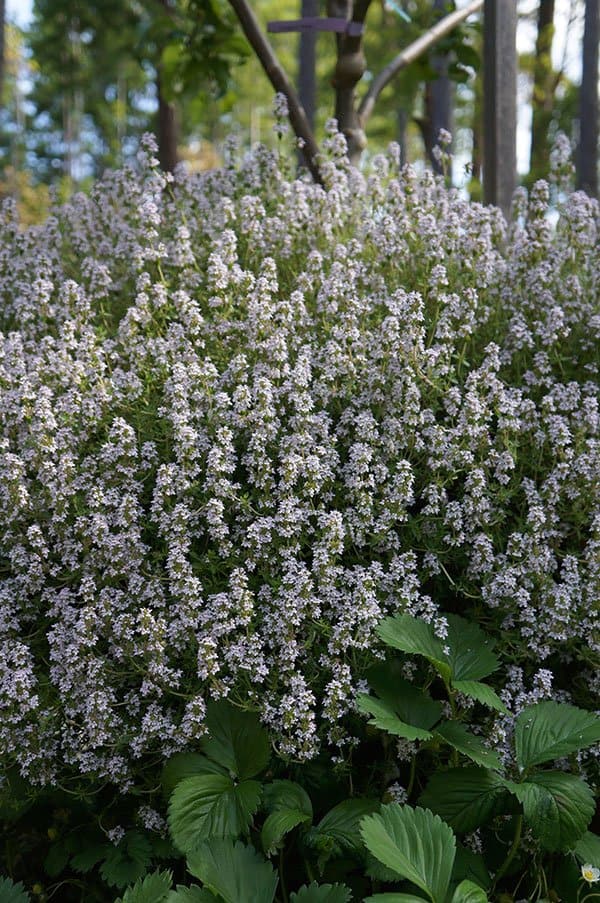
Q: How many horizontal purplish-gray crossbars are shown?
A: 1